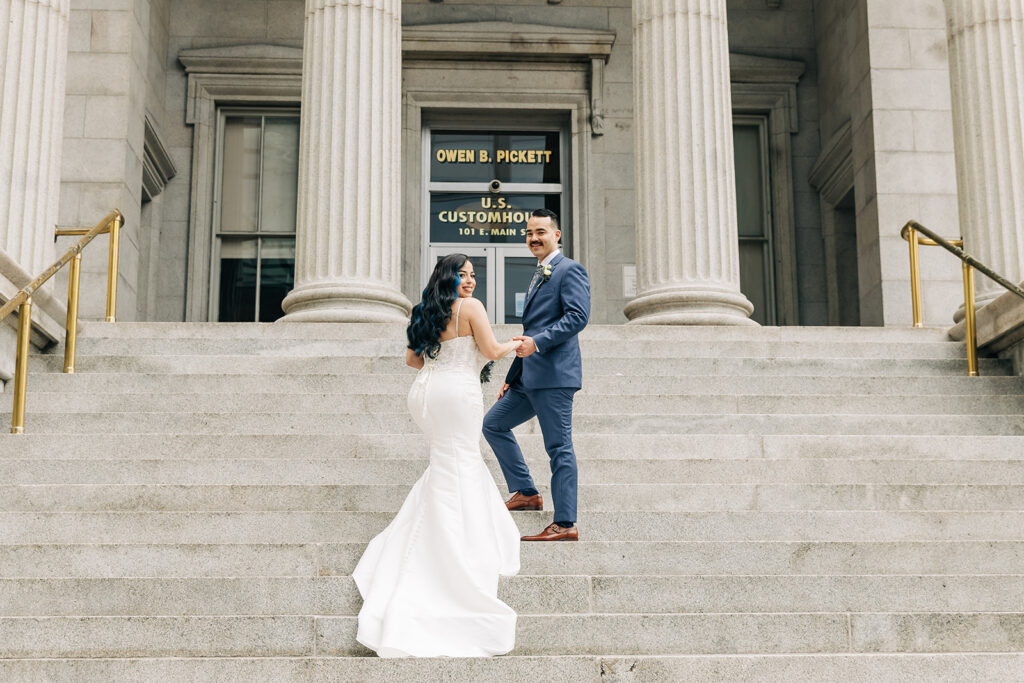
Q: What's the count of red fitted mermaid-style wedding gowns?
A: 0